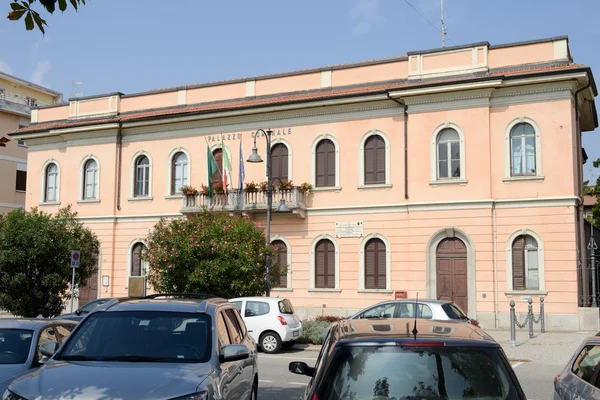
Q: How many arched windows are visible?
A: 15